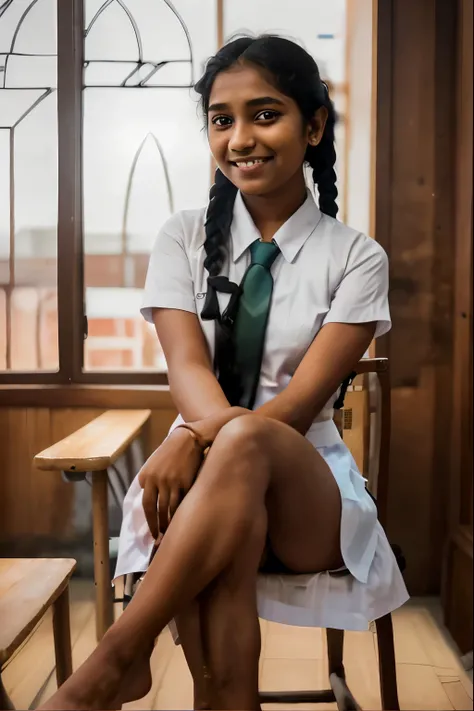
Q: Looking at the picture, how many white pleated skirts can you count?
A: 1